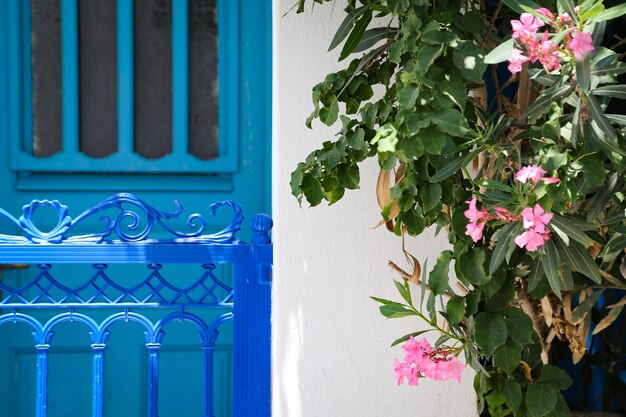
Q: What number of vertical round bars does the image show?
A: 4